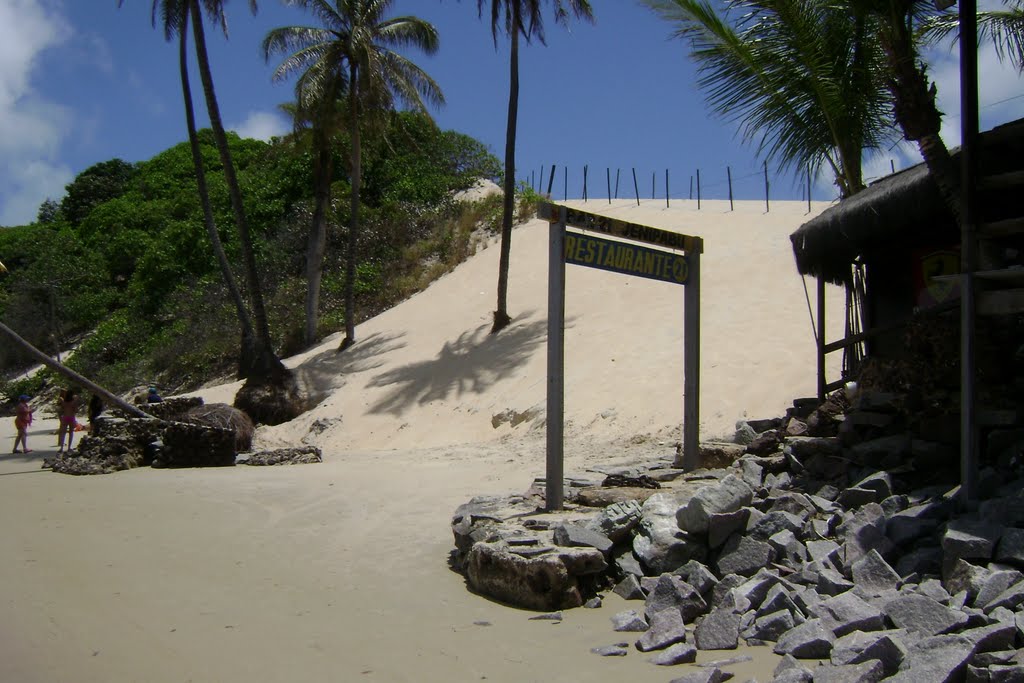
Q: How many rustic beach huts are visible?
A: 1